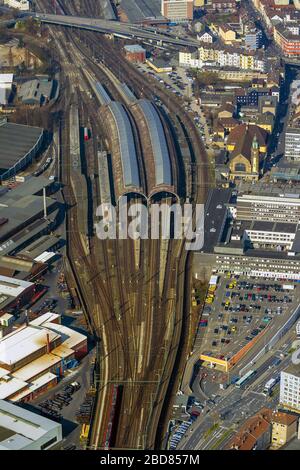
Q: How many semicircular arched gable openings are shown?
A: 2